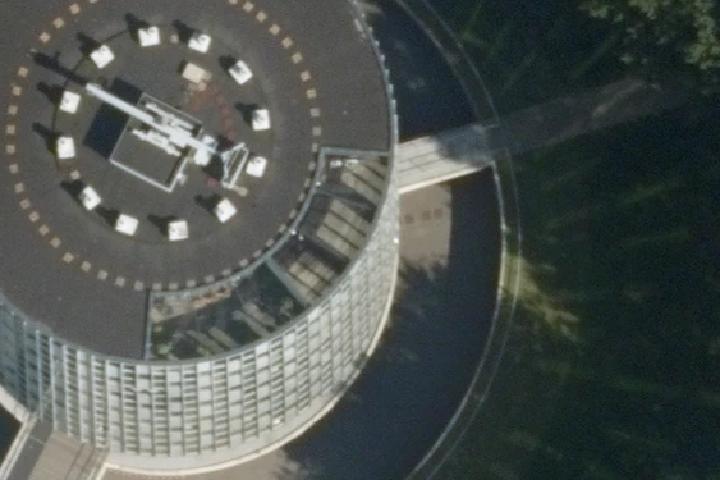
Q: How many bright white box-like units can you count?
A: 12